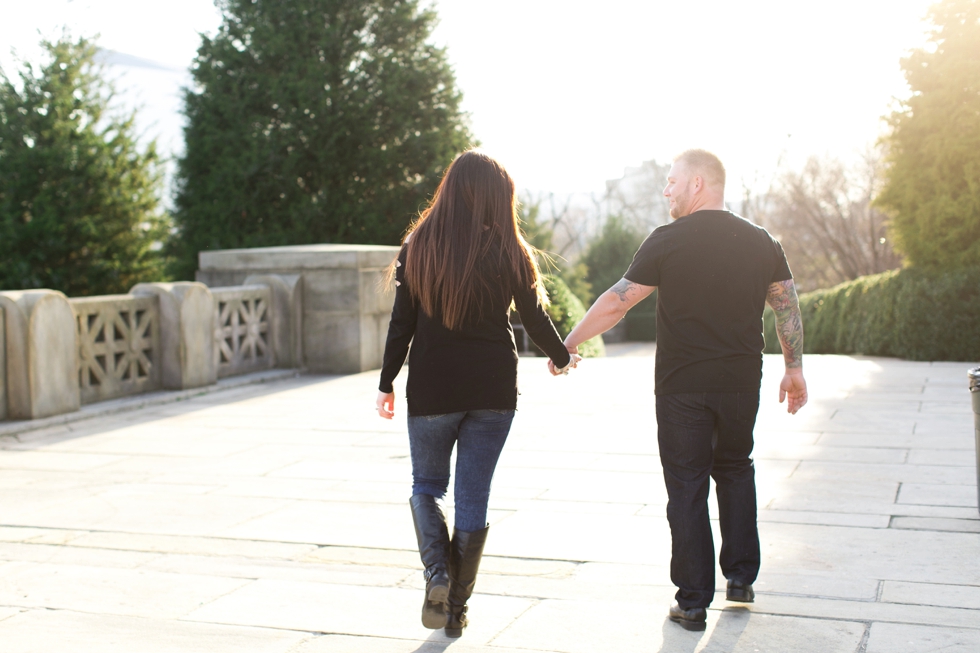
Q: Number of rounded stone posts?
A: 3